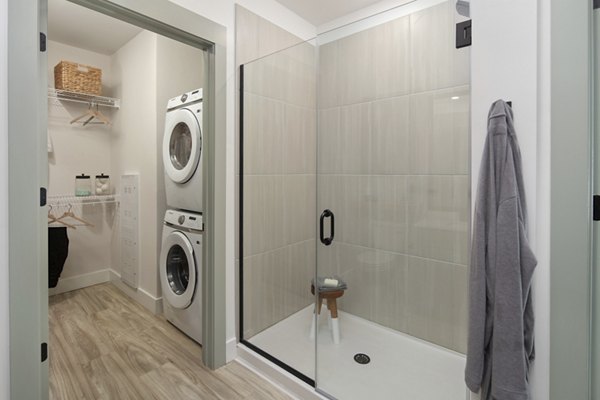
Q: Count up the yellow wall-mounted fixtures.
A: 0